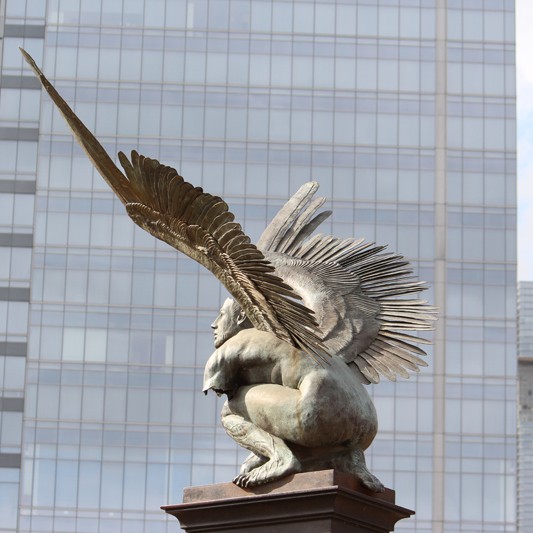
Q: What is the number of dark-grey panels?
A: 9